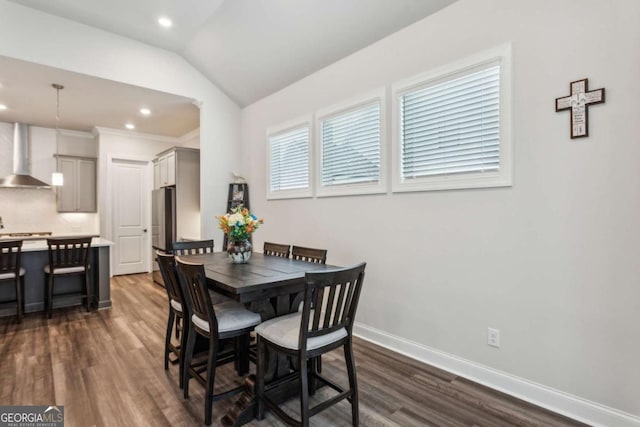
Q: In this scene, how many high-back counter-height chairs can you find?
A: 8